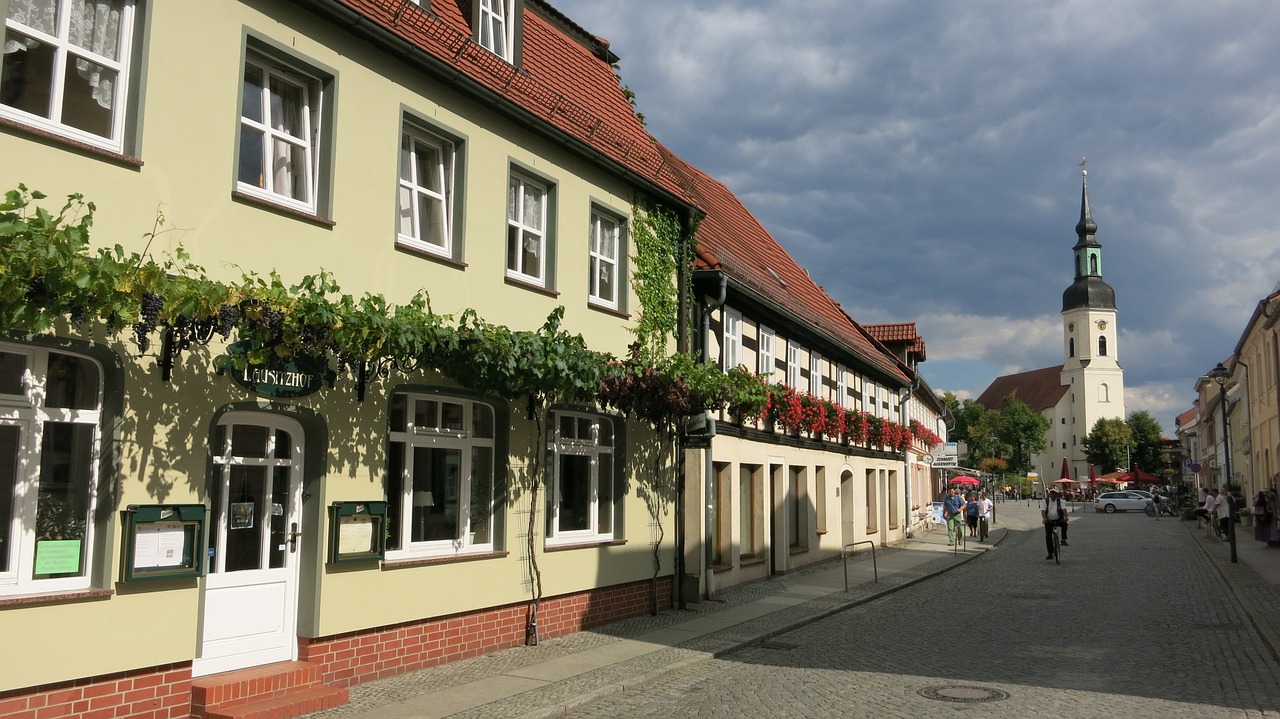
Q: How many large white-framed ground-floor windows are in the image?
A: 3